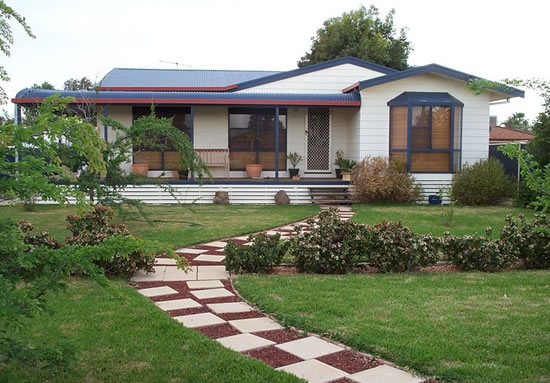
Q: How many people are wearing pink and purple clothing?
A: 0